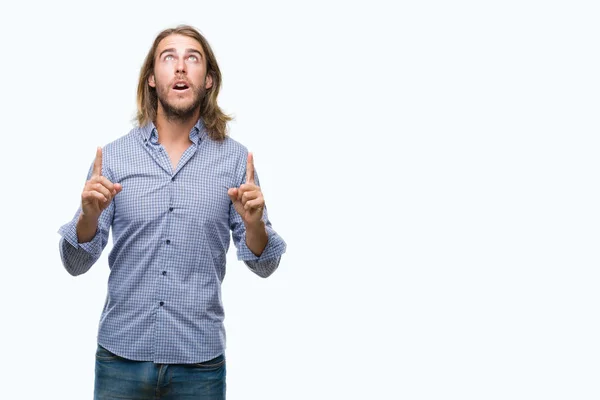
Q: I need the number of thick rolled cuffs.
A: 2